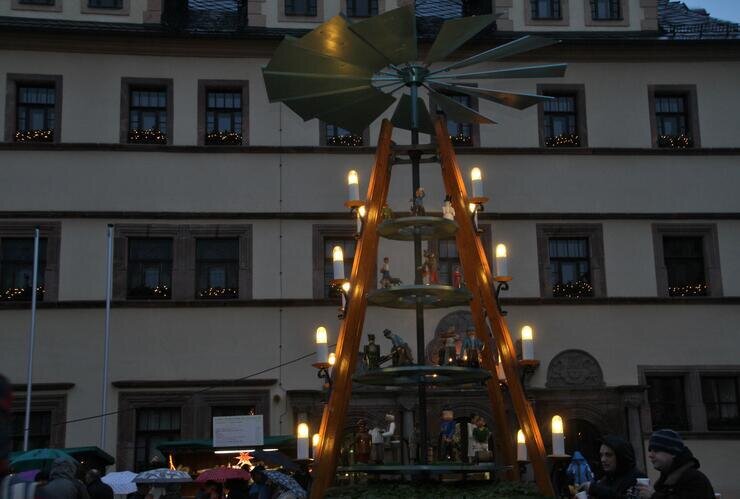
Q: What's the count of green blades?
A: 12